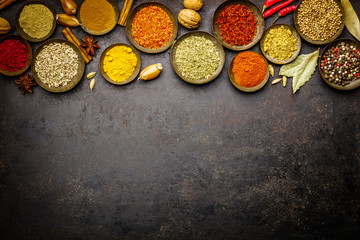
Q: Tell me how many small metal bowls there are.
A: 12